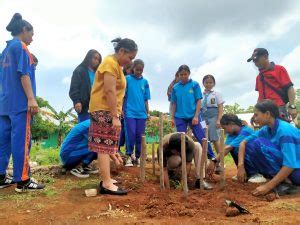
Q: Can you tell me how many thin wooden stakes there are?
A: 7